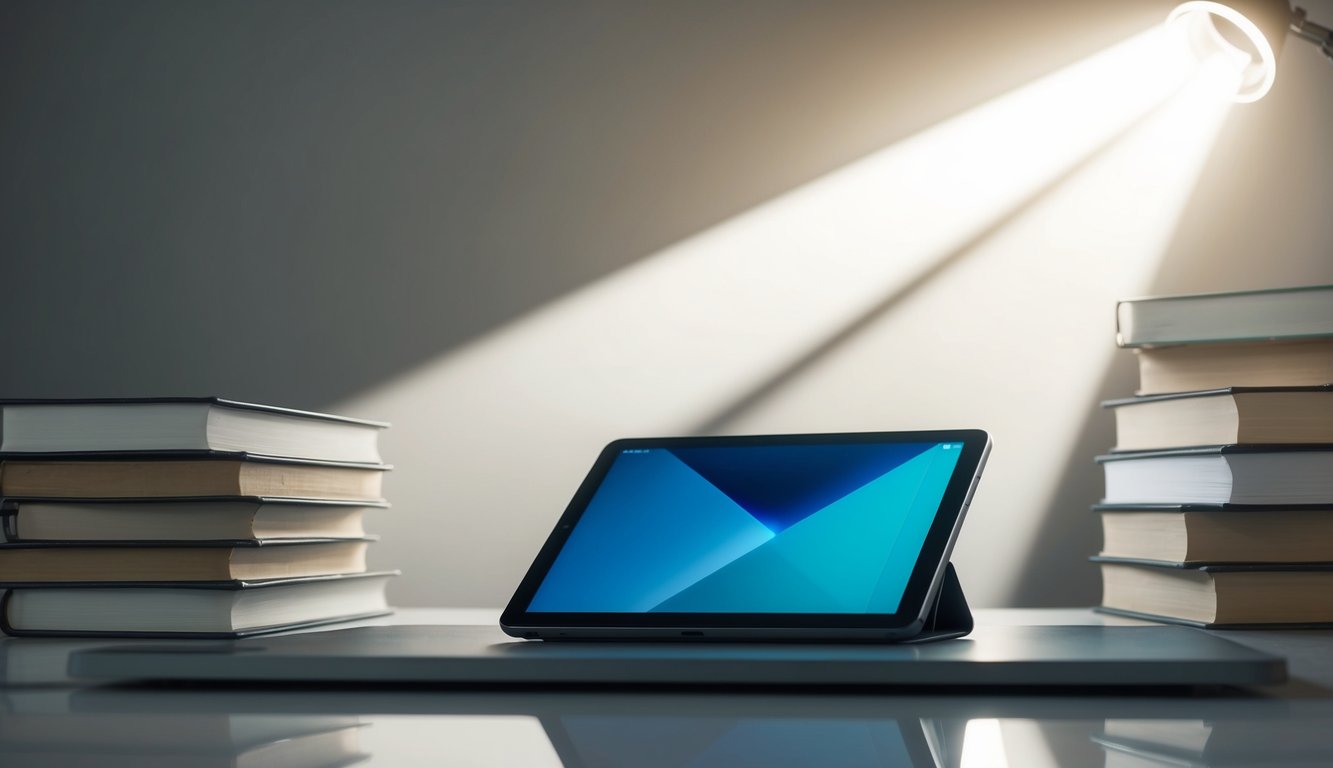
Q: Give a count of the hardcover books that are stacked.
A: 11